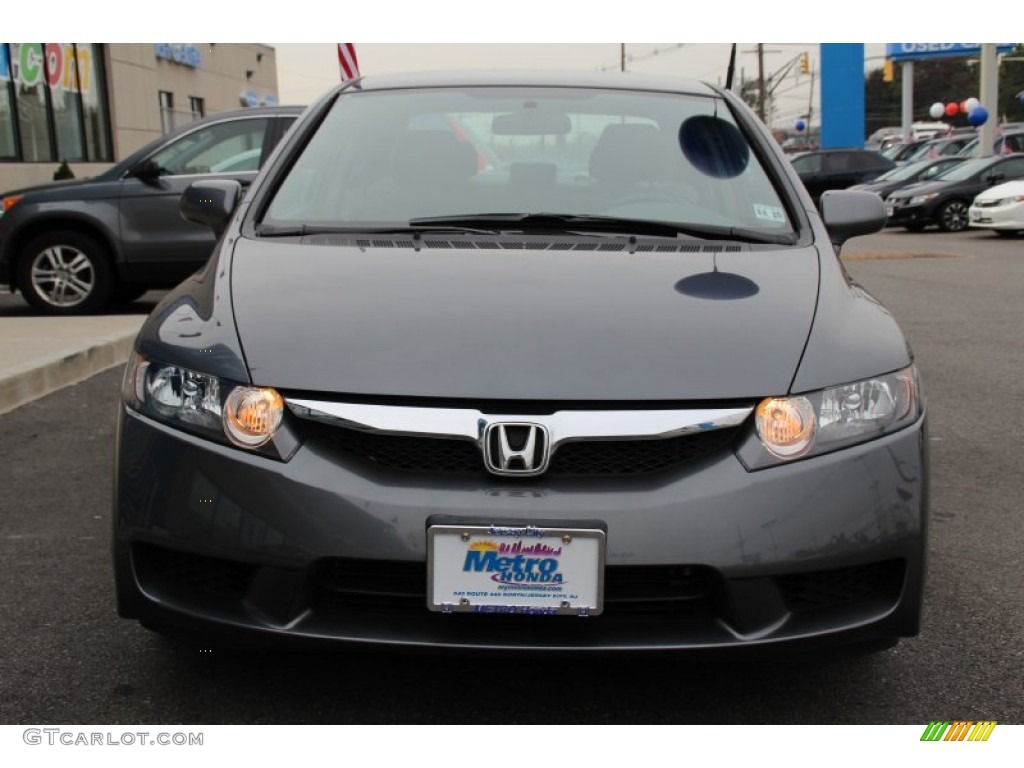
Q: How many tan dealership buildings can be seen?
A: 1